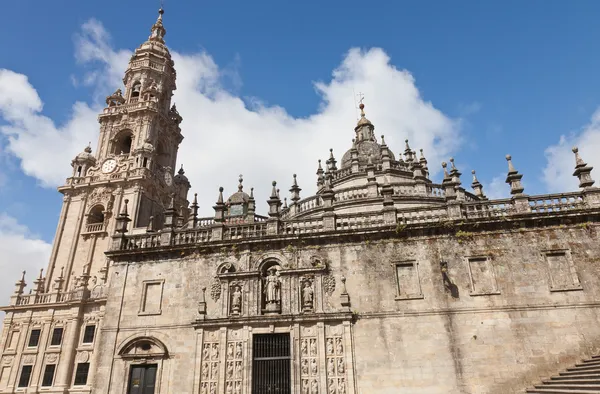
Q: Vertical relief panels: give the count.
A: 4